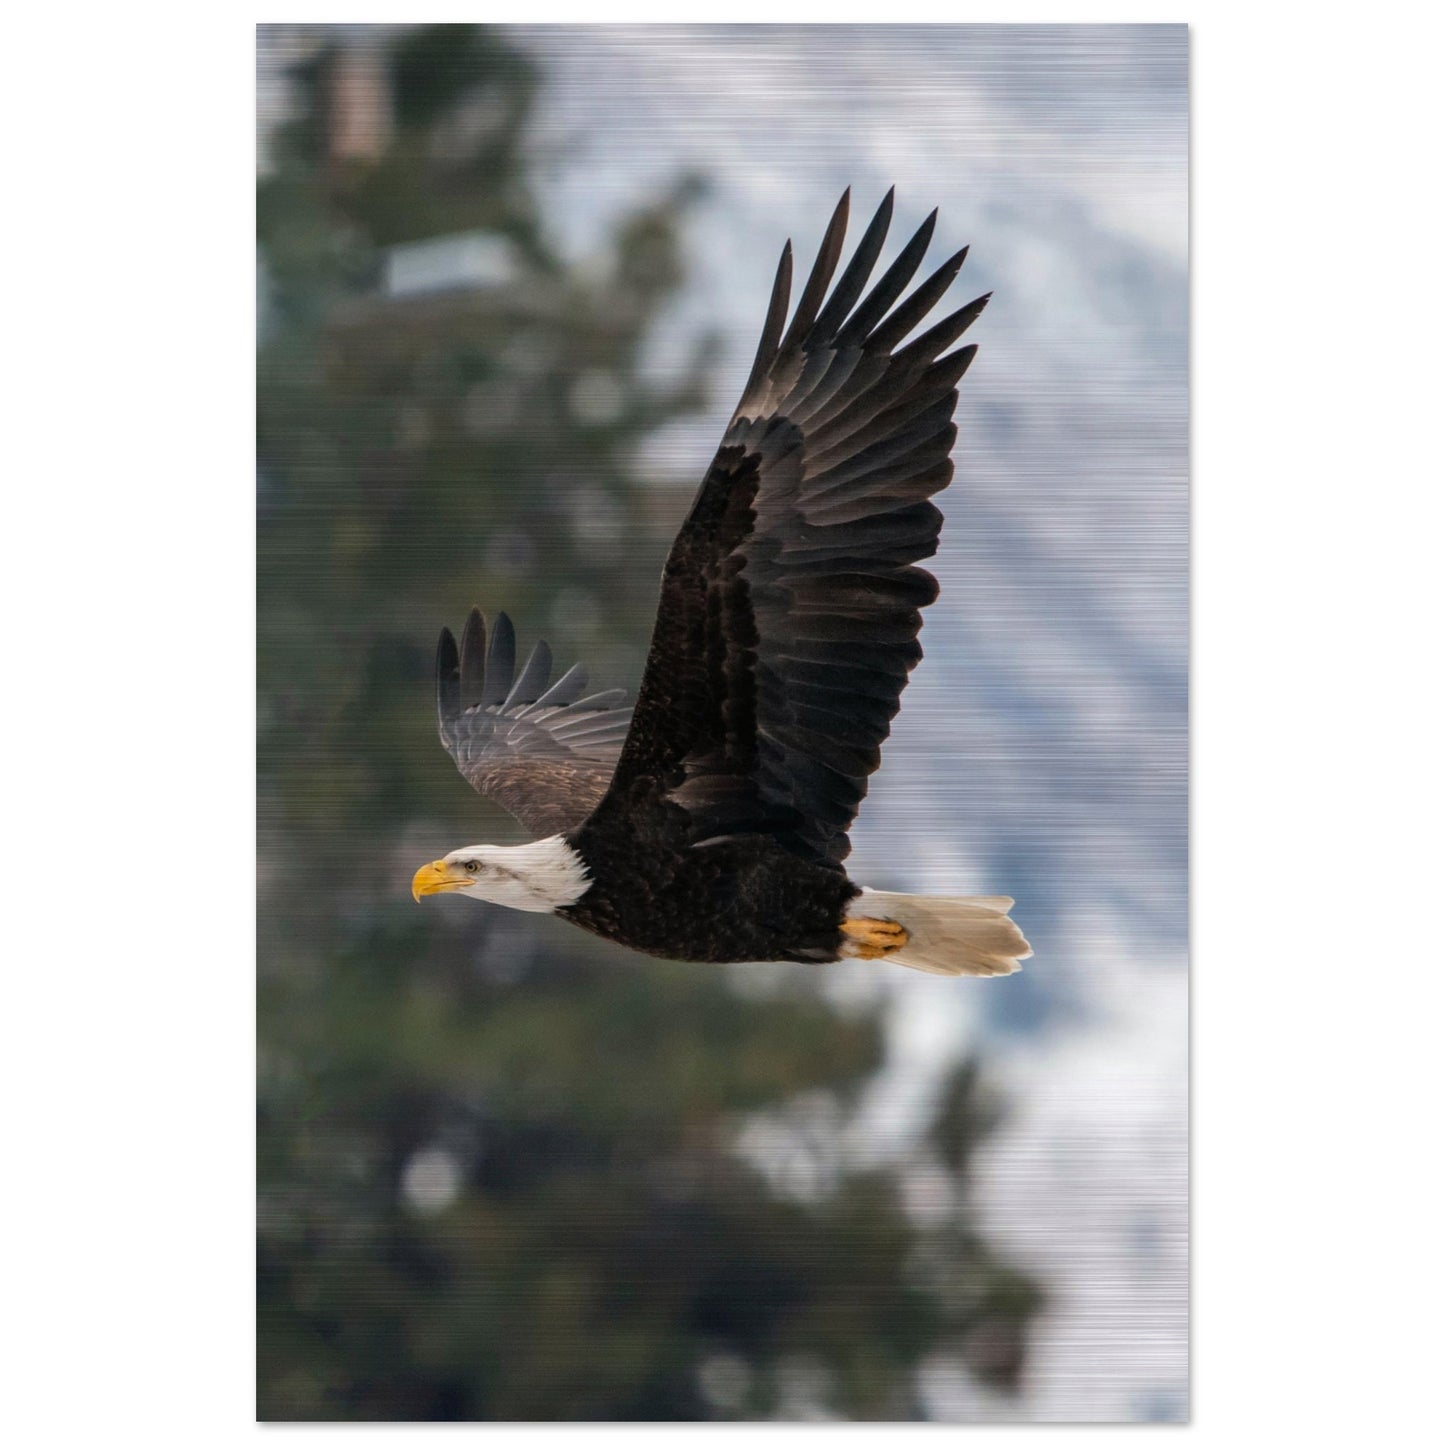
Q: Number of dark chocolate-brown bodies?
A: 1